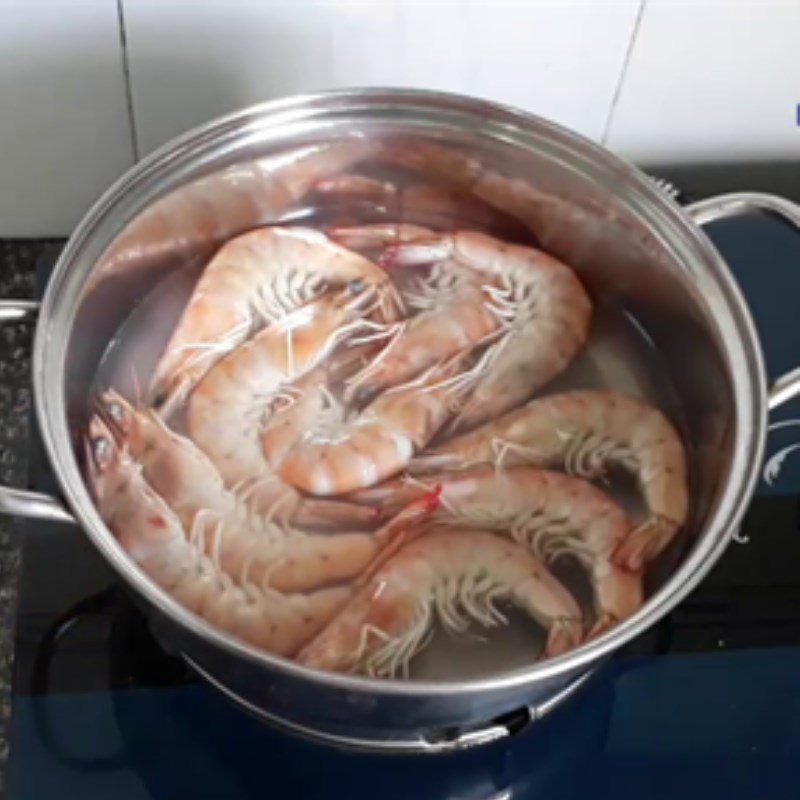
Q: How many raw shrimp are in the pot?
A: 10